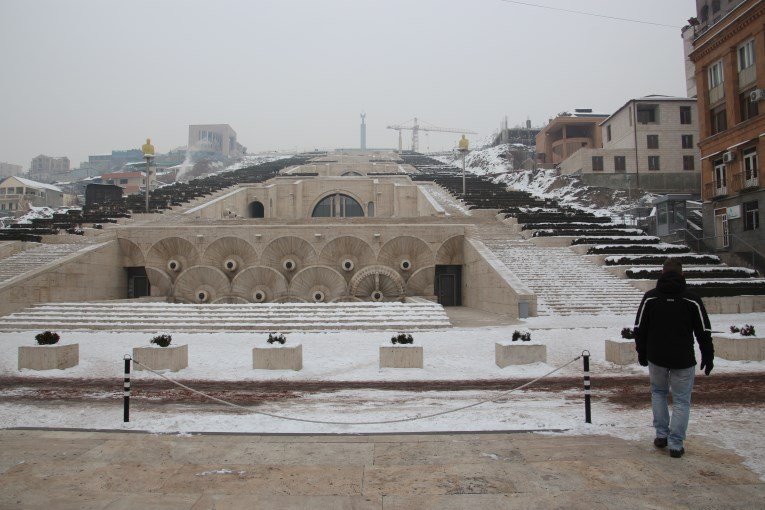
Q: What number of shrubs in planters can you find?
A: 7